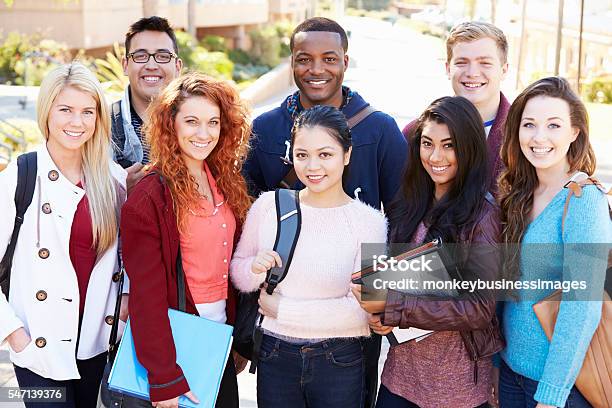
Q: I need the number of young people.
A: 8